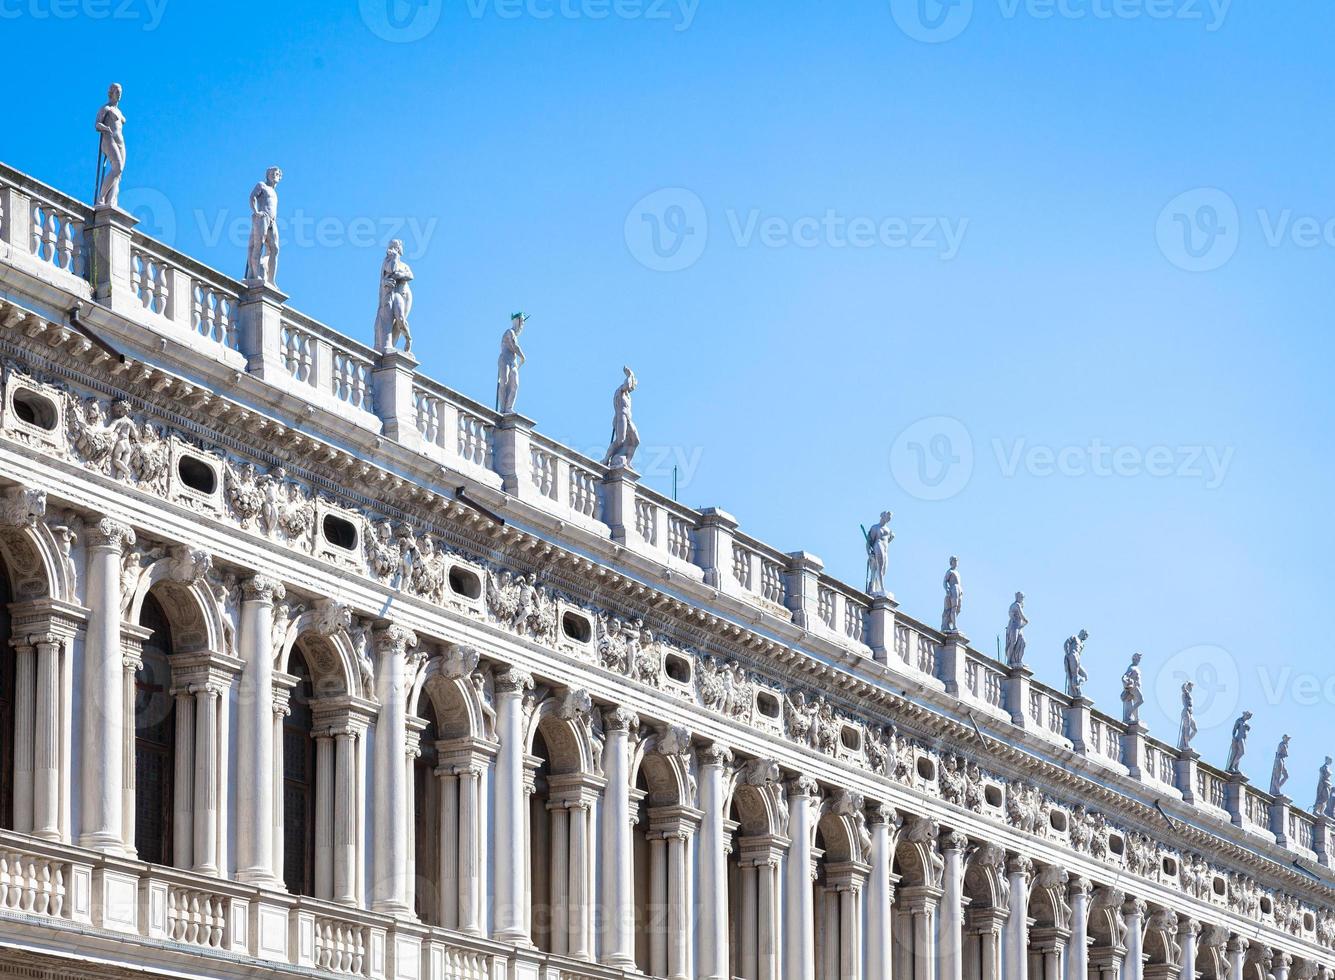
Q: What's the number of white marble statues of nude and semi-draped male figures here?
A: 14